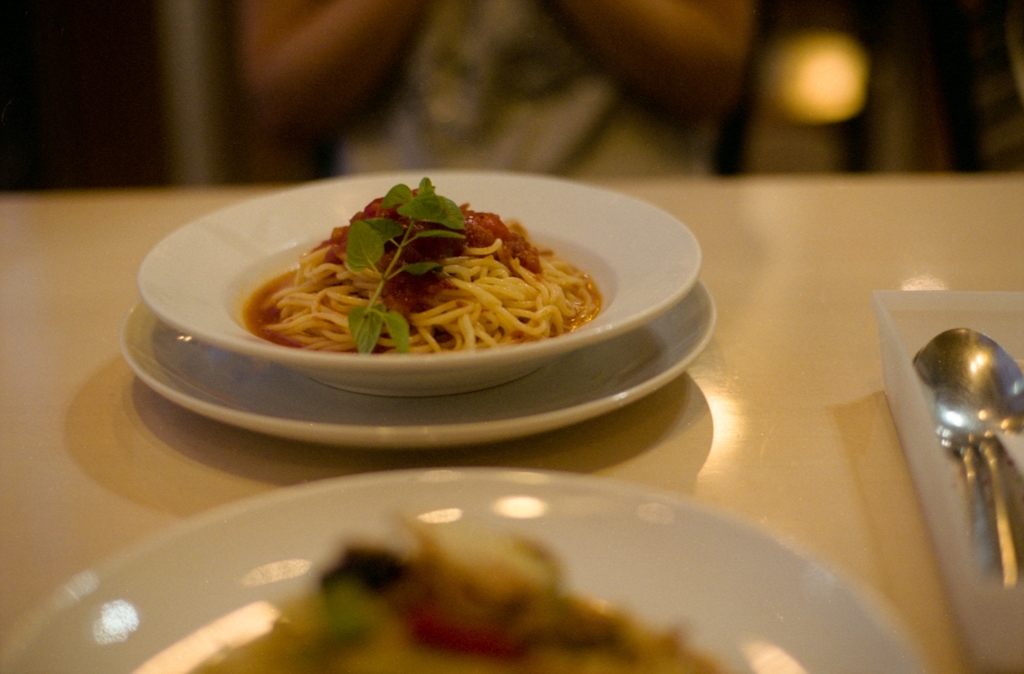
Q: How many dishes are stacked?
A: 2